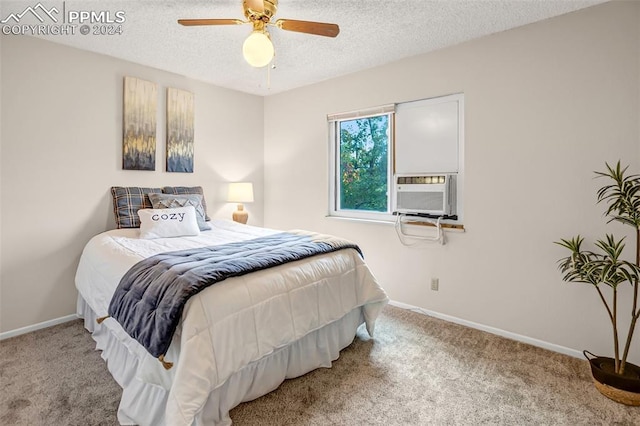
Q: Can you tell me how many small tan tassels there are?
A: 2